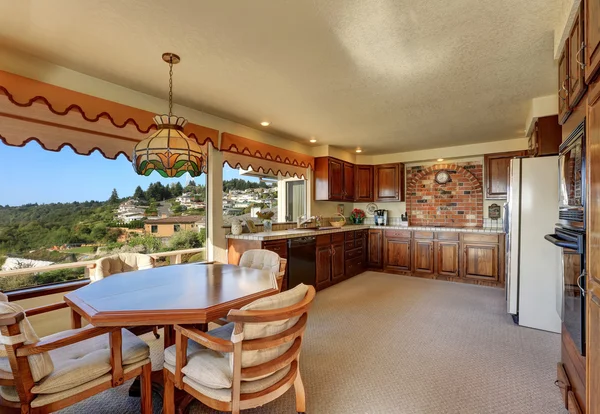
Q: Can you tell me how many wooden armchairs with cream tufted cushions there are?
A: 4